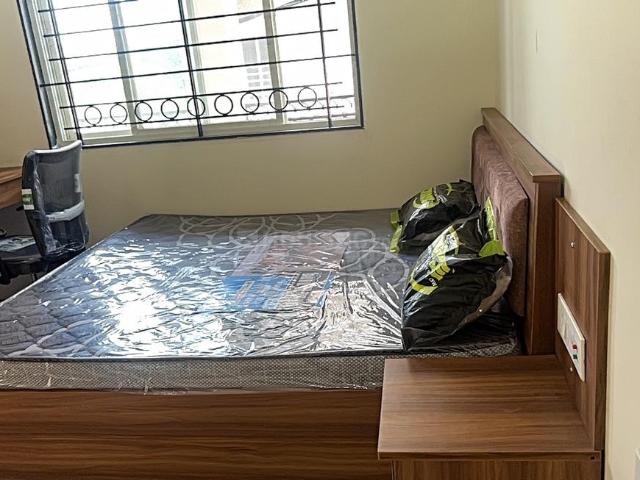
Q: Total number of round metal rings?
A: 9